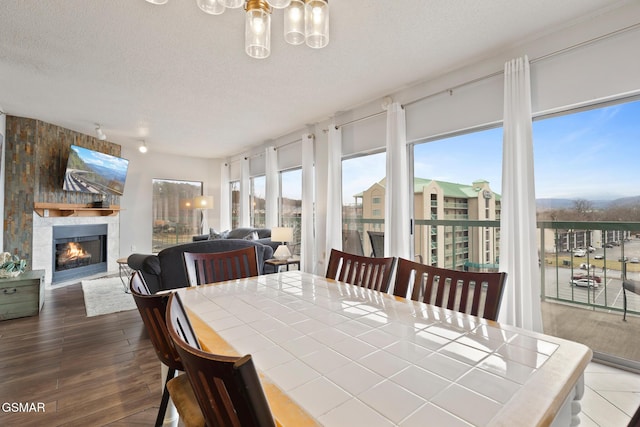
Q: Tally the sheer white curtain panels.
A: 7